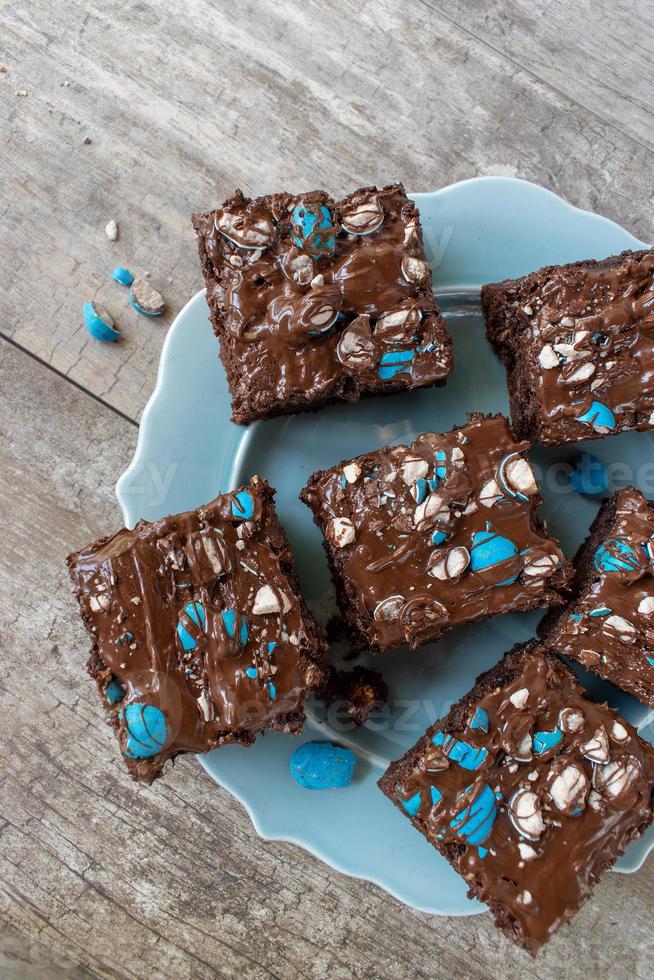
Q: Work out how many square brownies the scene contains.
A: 6